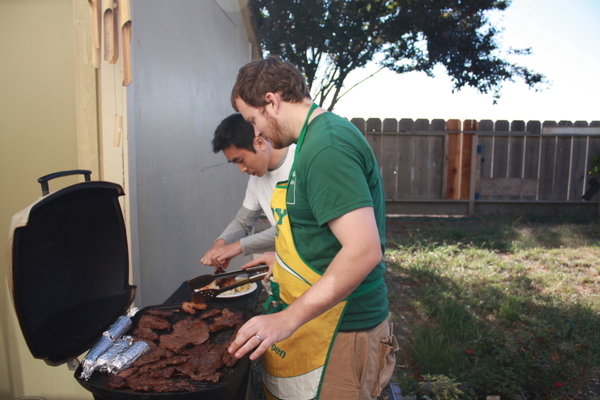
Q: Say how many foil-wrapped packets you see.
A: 4